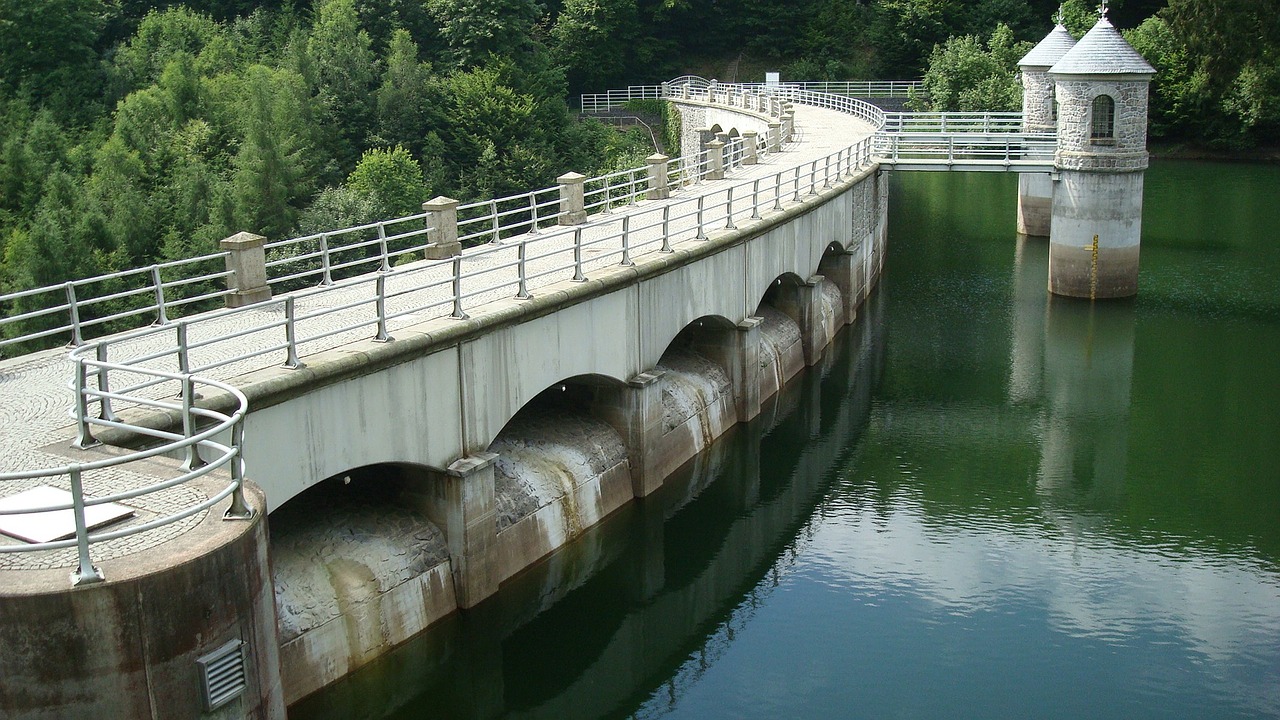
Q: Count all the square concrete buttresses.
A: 5